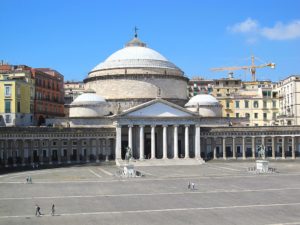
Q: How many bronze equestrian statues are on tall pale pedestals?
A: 2